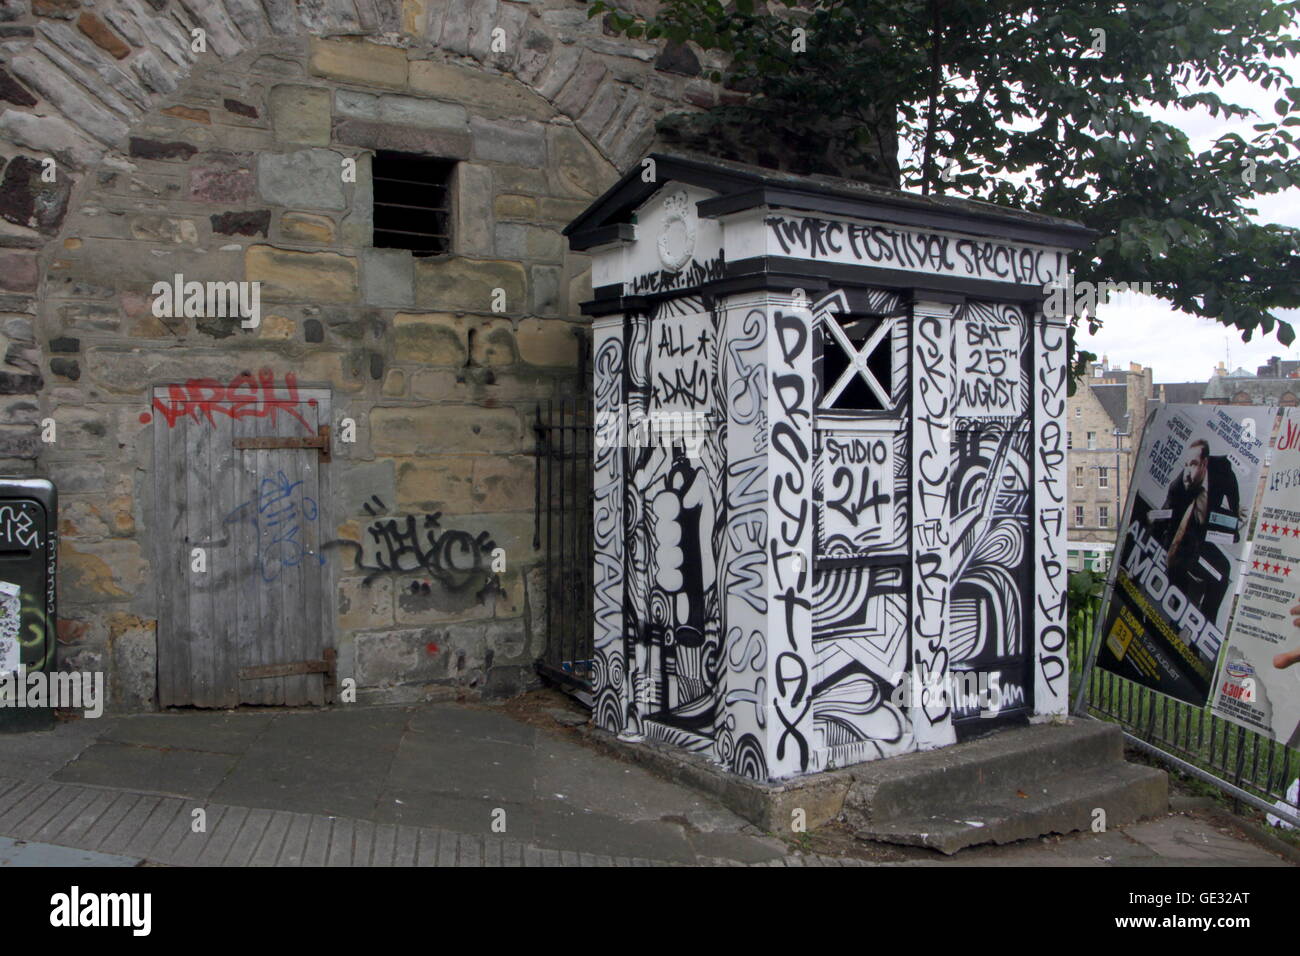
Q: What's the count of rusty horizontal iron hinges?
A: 2